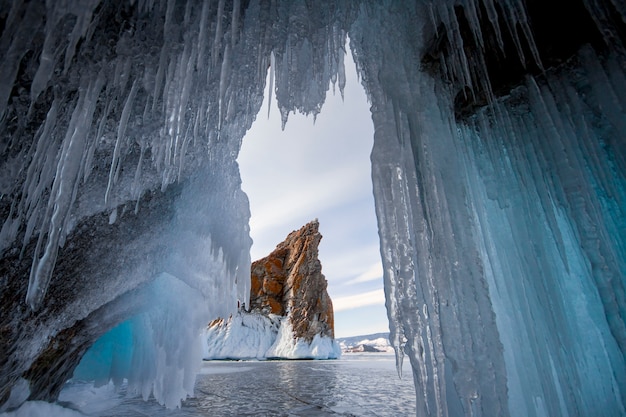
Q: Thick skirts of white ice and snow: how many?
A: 1